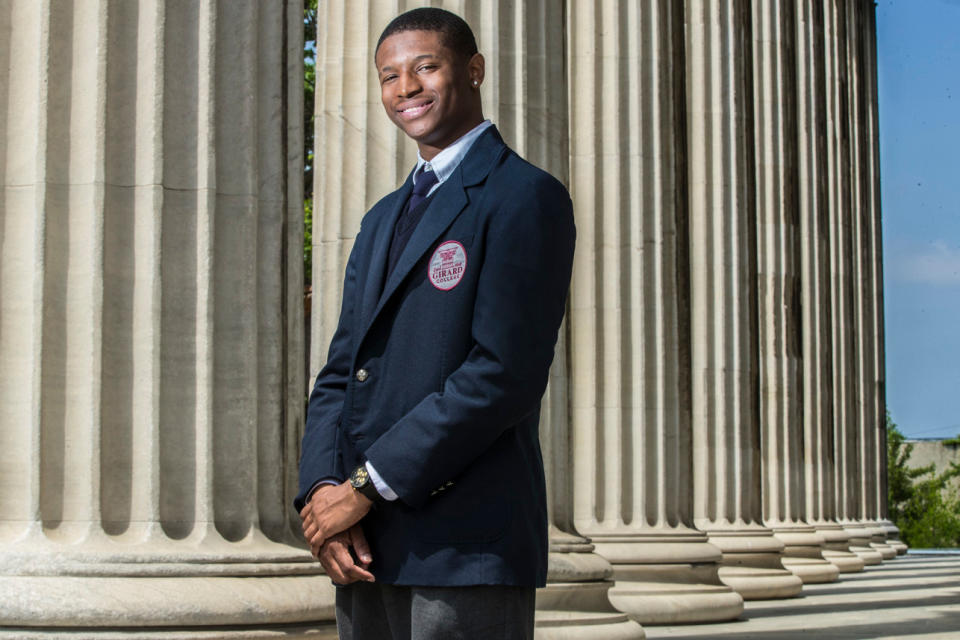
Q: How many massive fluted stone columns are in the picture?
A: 9